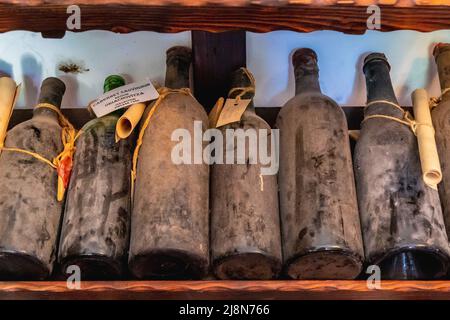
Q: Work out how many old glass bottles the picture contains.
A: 7